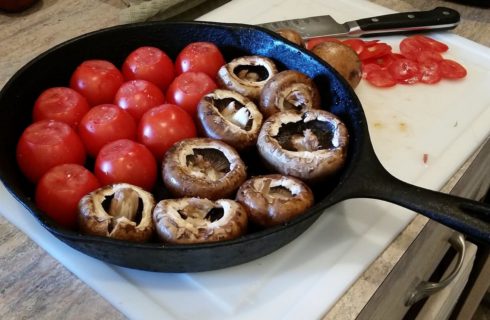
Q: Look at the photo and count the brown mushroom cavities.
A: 8